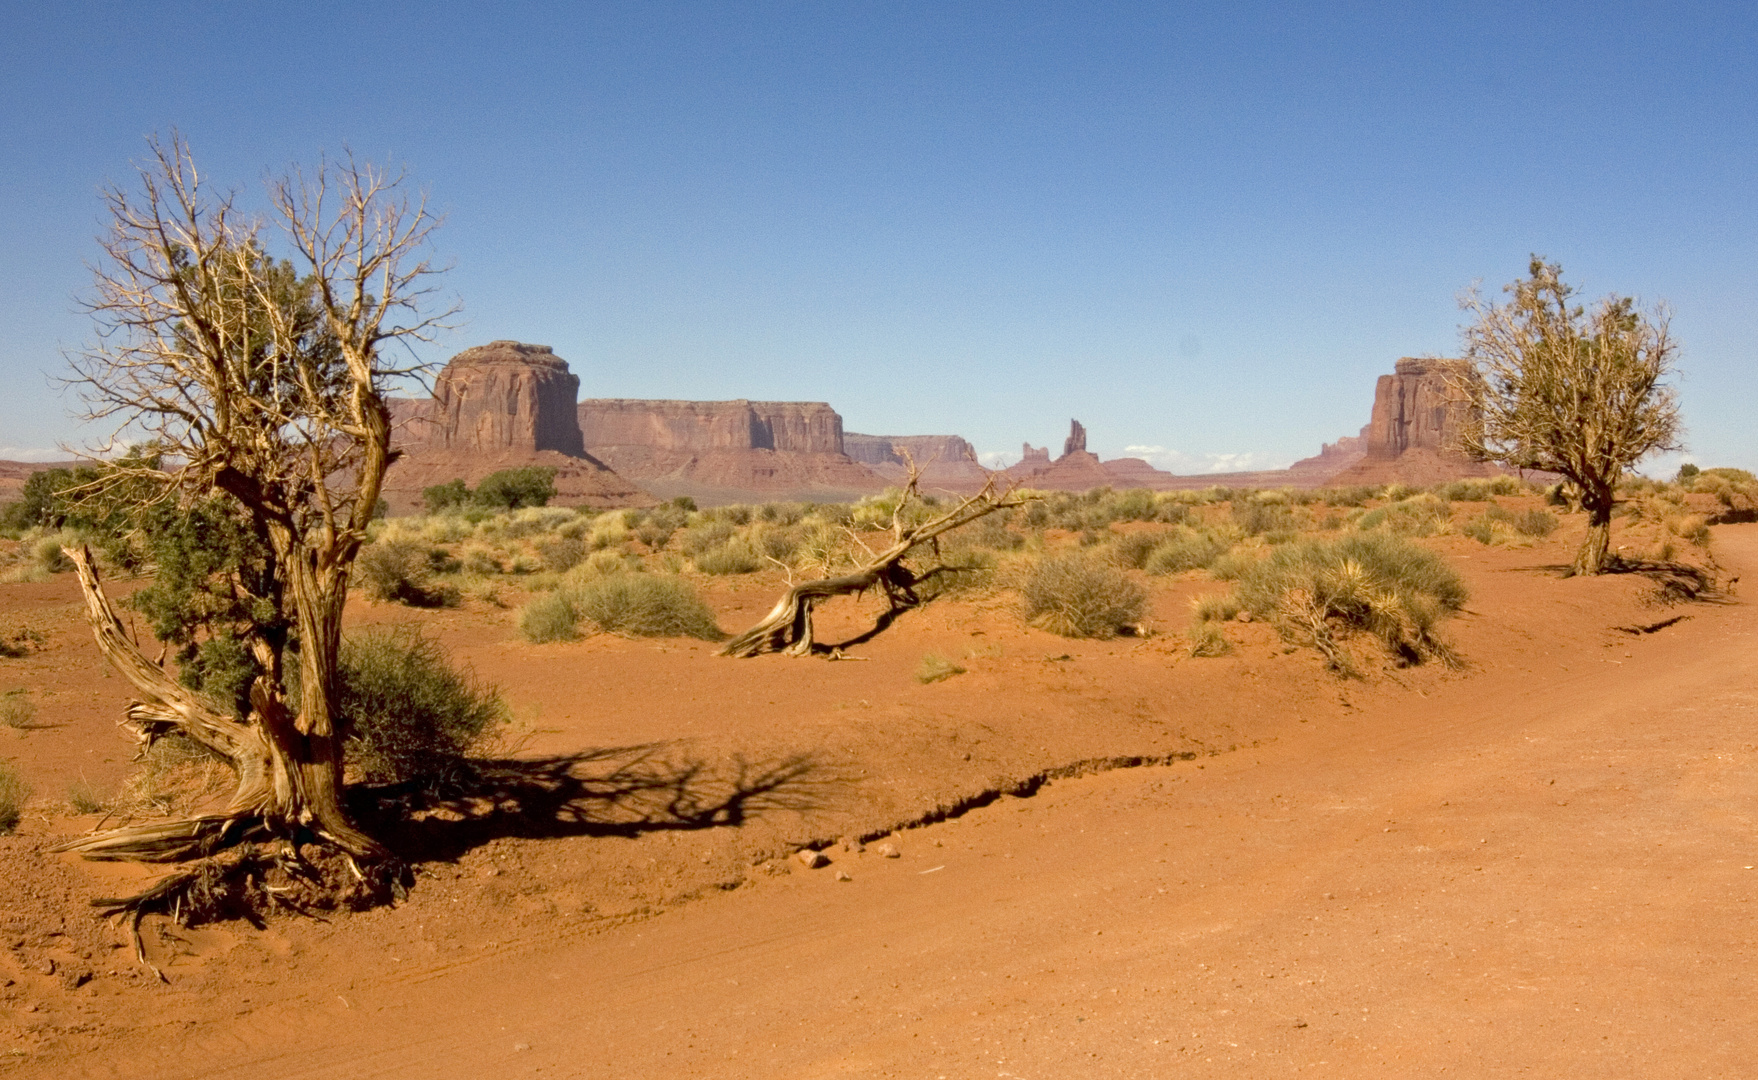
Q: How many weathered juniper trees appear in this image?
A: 3